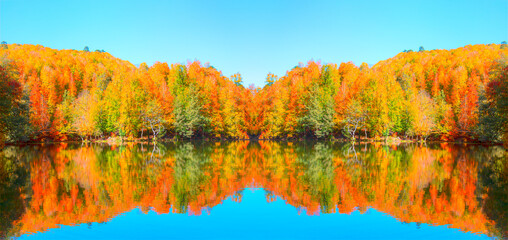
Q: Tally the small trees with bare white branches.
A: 2